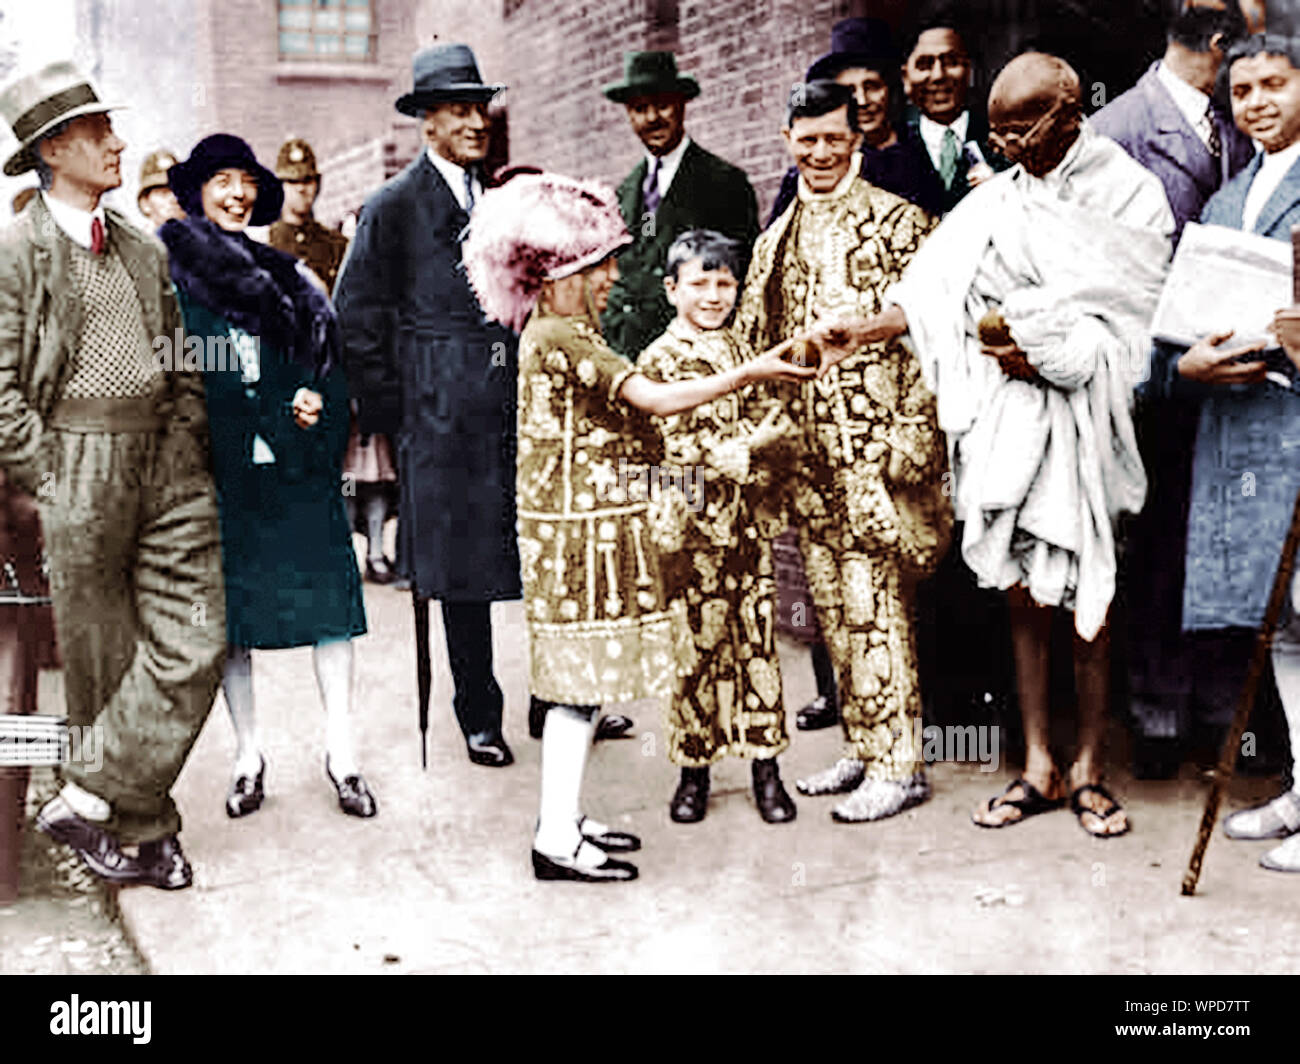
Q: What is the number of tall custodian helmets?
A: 2